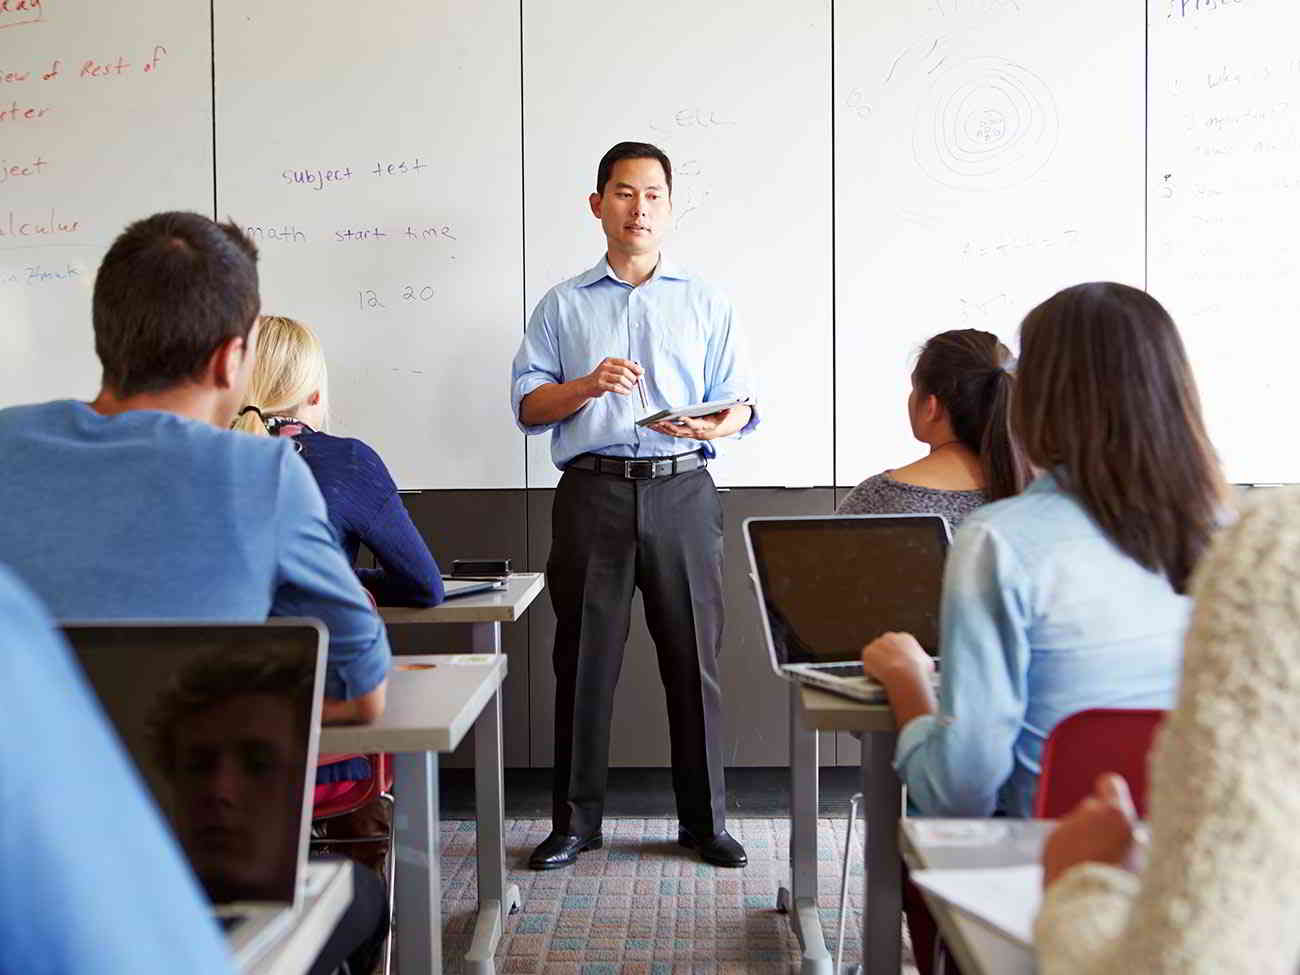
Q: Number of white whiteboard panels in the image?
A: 5